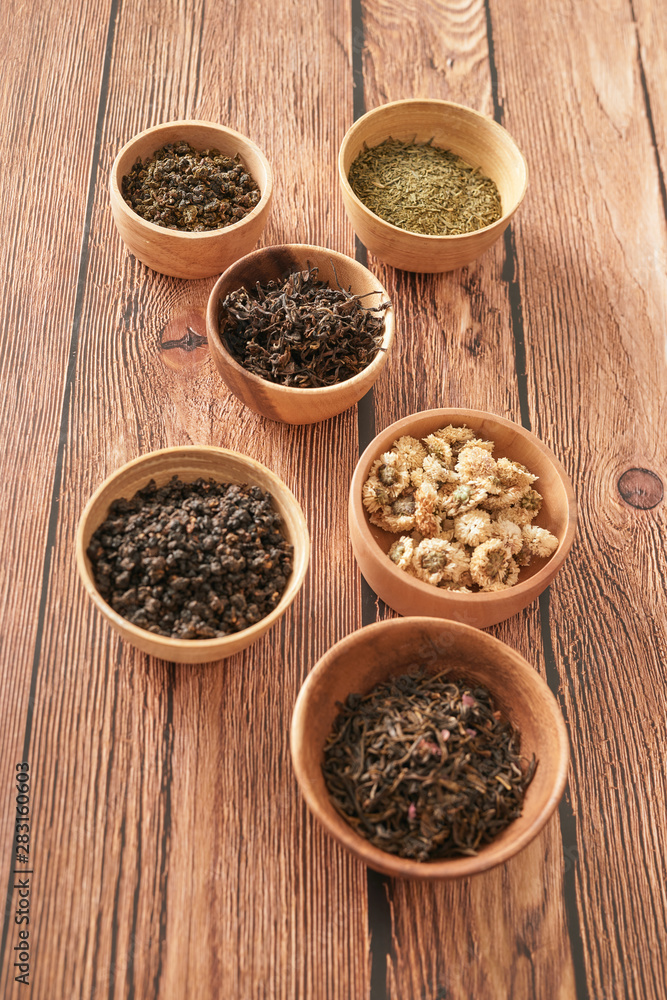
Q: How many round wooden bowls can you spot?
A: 6